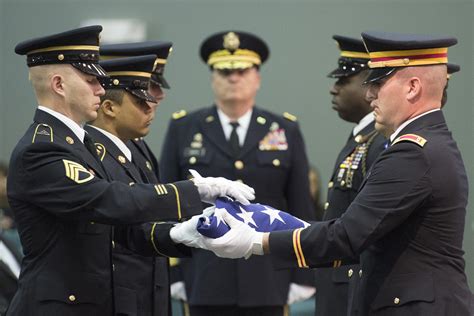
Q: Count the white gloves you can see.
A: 5